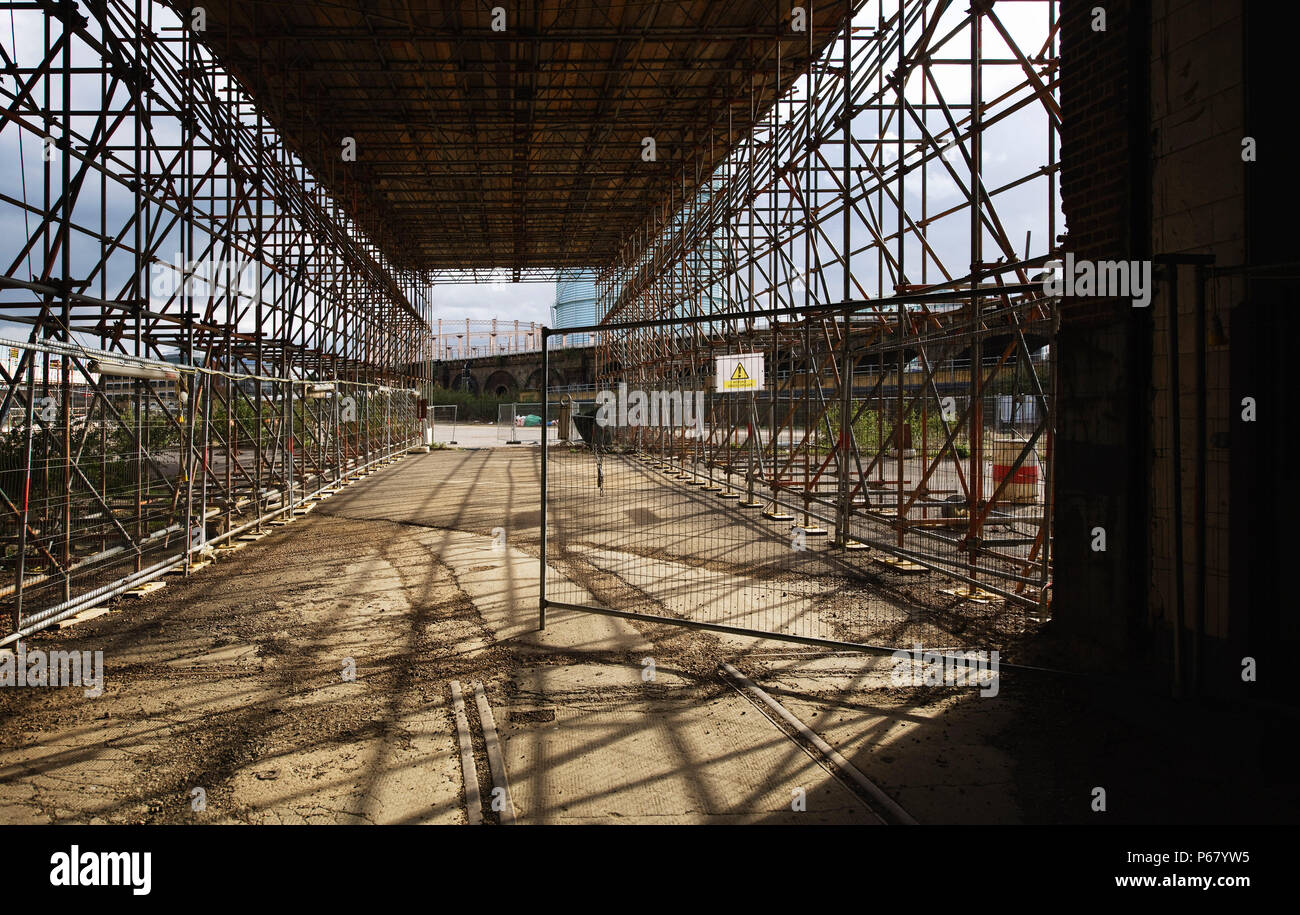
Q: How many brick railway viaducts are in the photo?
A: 1